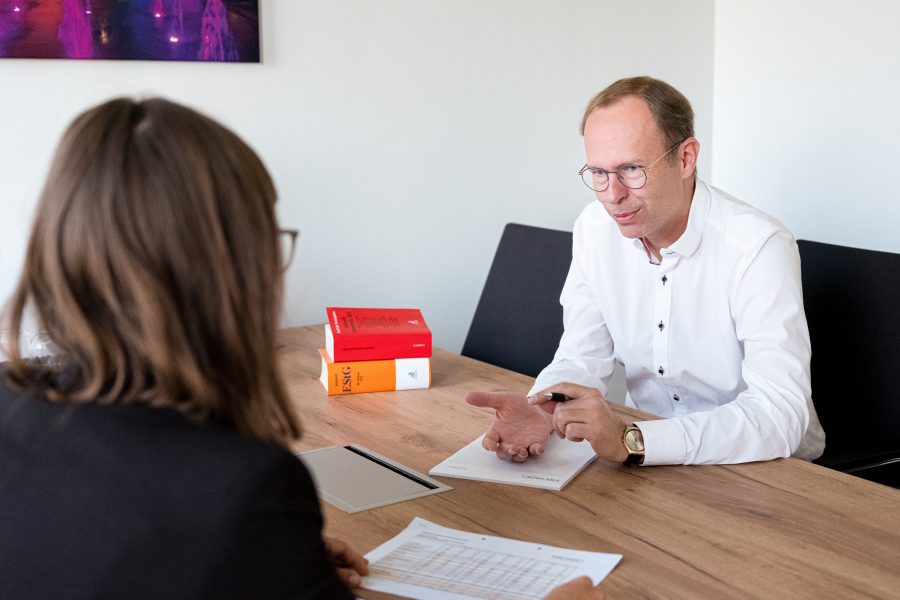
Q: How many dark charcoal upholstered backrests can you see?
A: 2